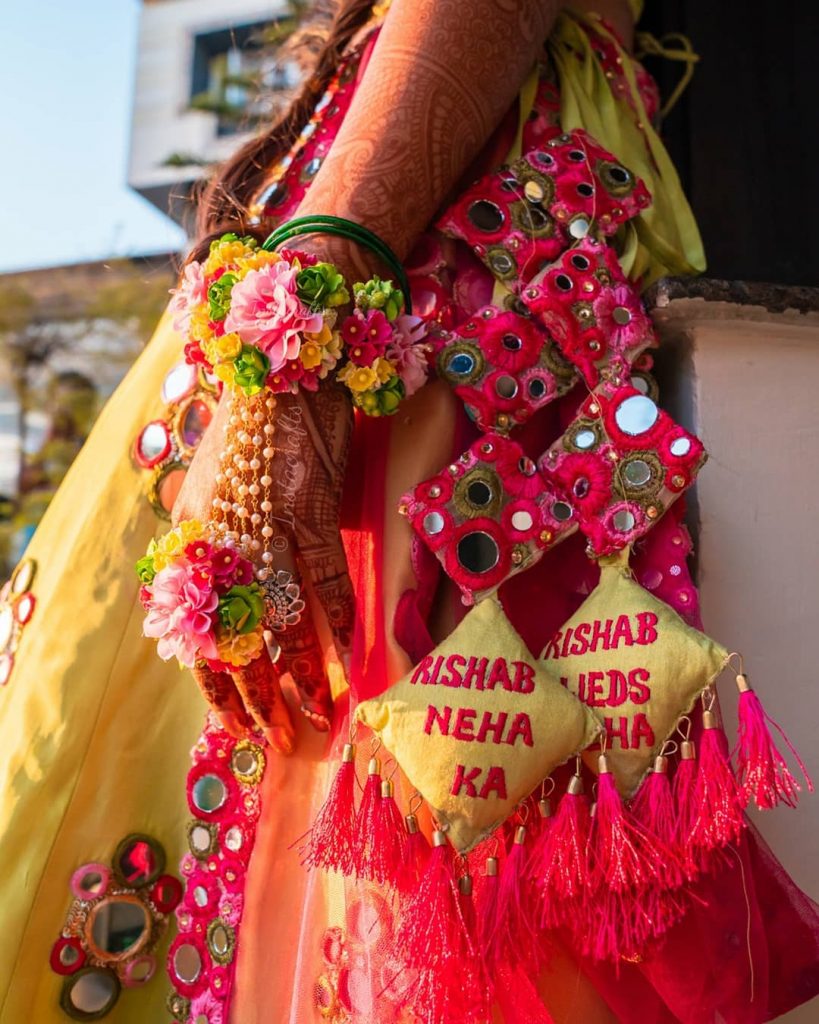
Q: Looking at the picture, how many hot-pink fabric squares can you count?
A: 6